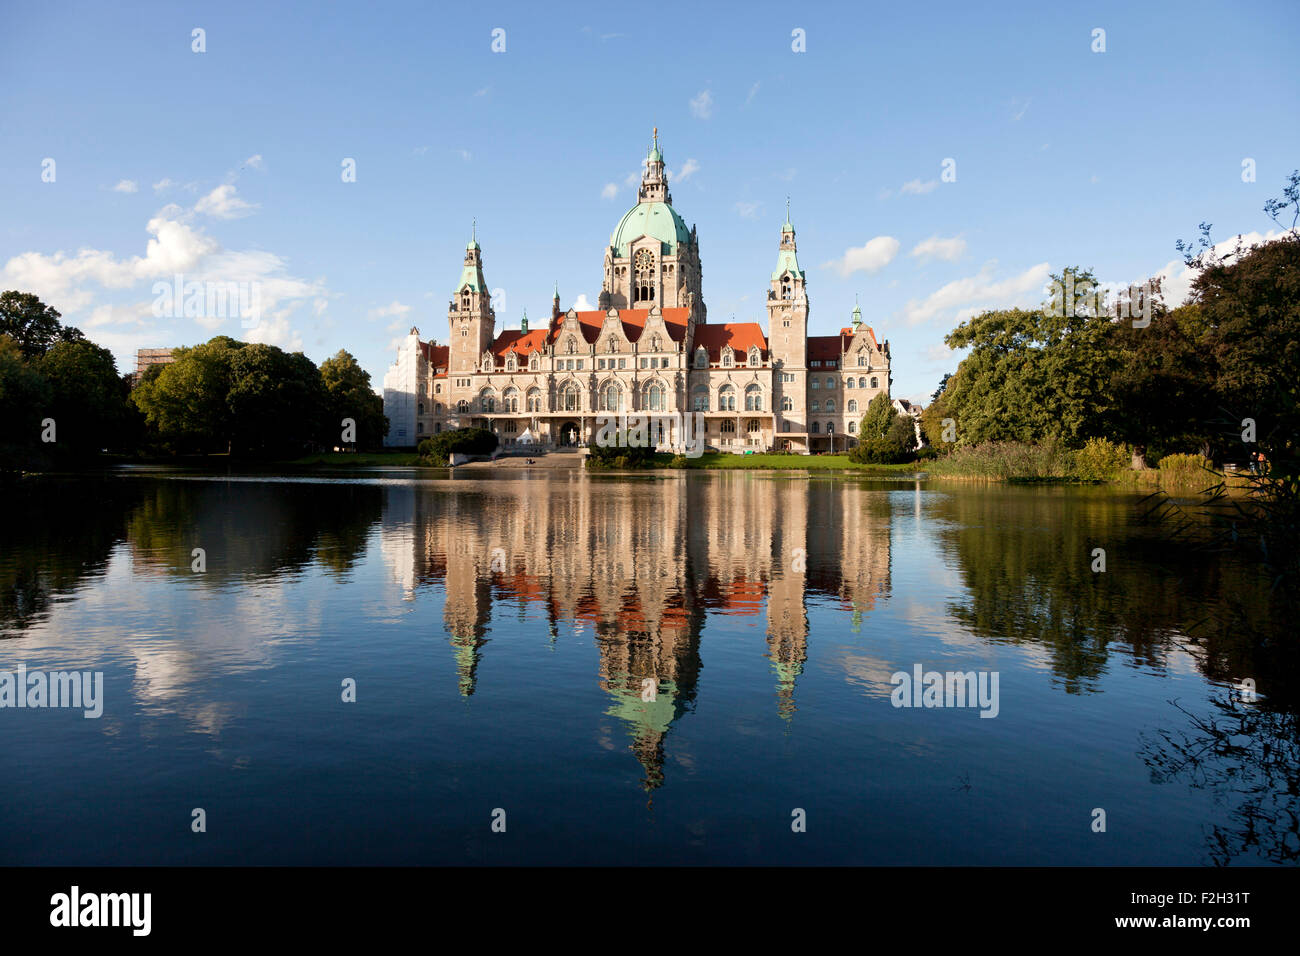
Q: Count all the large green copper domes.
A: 1